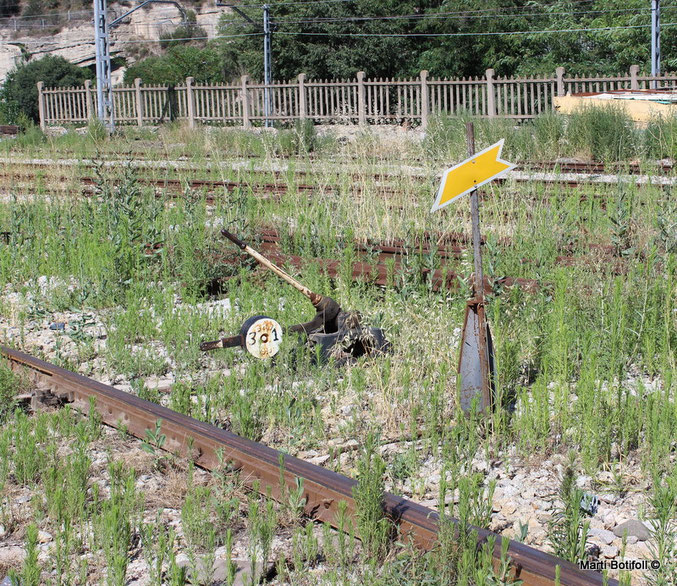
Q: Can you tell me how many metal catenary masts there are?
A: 3